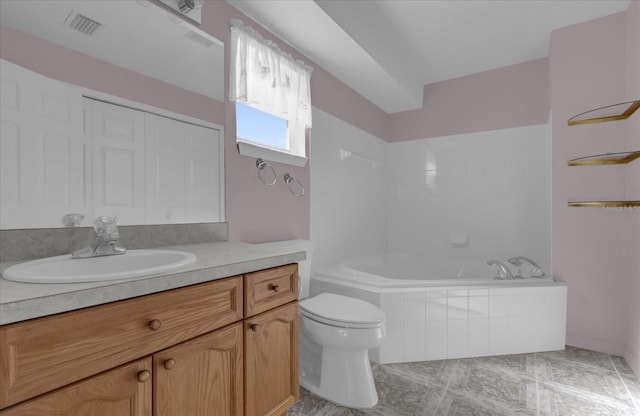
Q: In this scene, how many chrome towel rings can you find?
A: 2